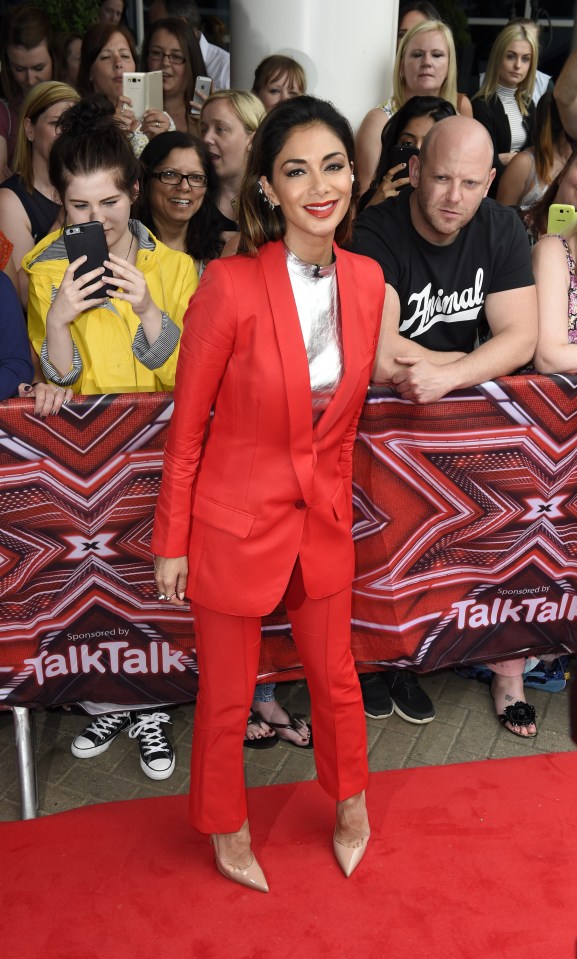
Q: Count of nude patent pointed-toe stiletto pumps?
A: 2